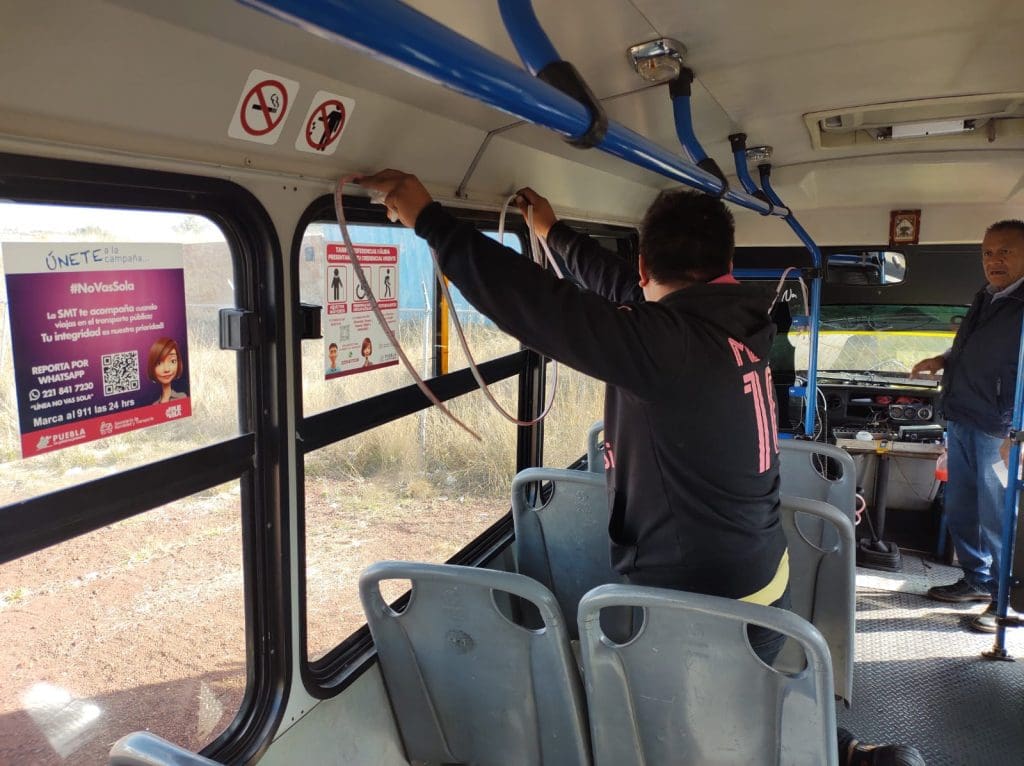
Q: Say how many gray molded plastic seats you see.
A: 7